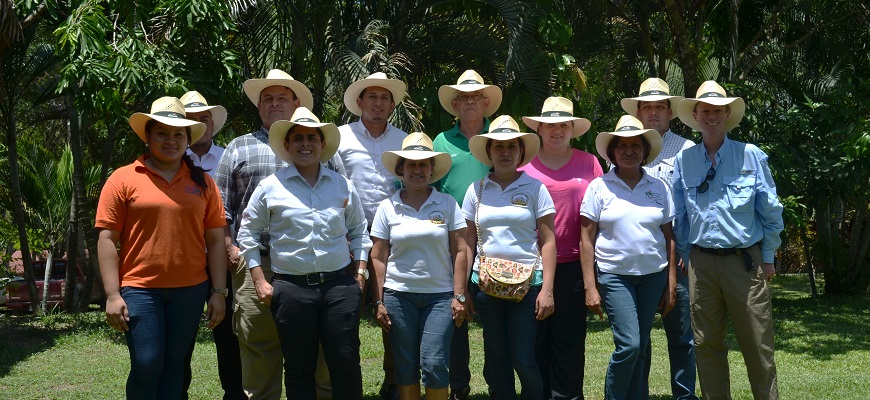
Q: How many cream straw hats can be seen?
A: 12